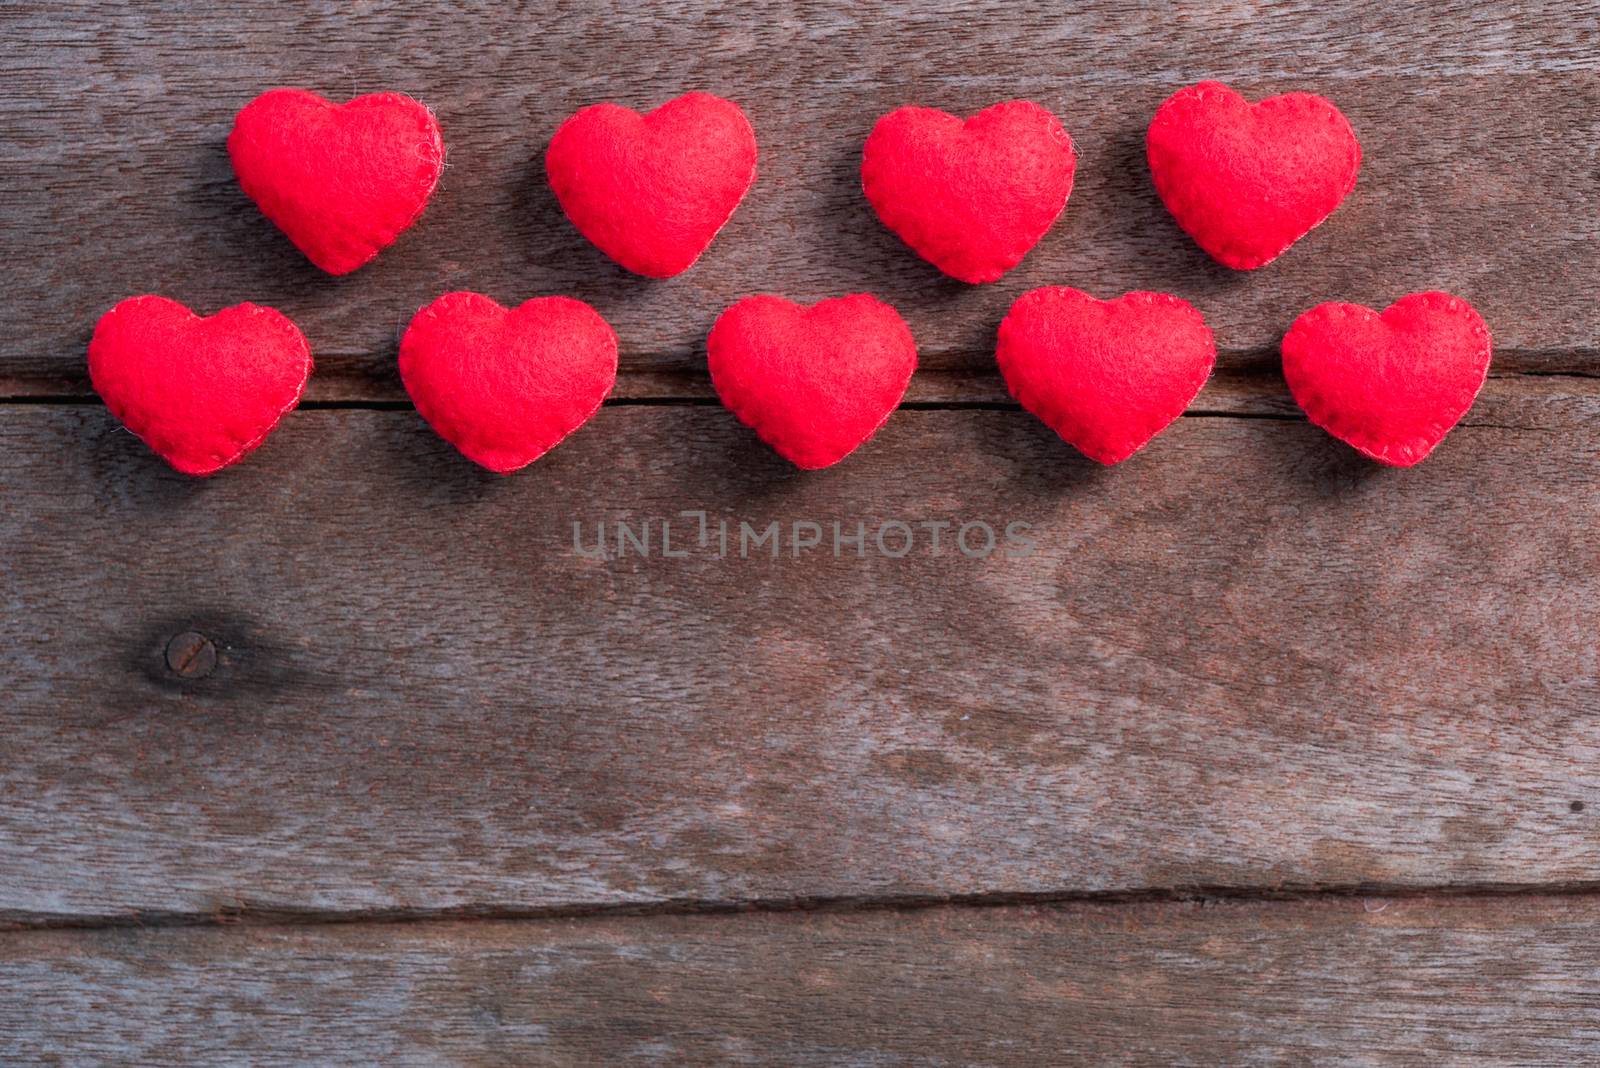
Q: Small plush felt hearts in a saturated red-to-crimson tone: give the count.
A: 9